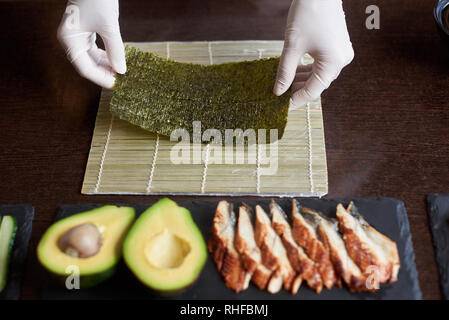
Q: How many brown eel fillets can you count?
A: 8